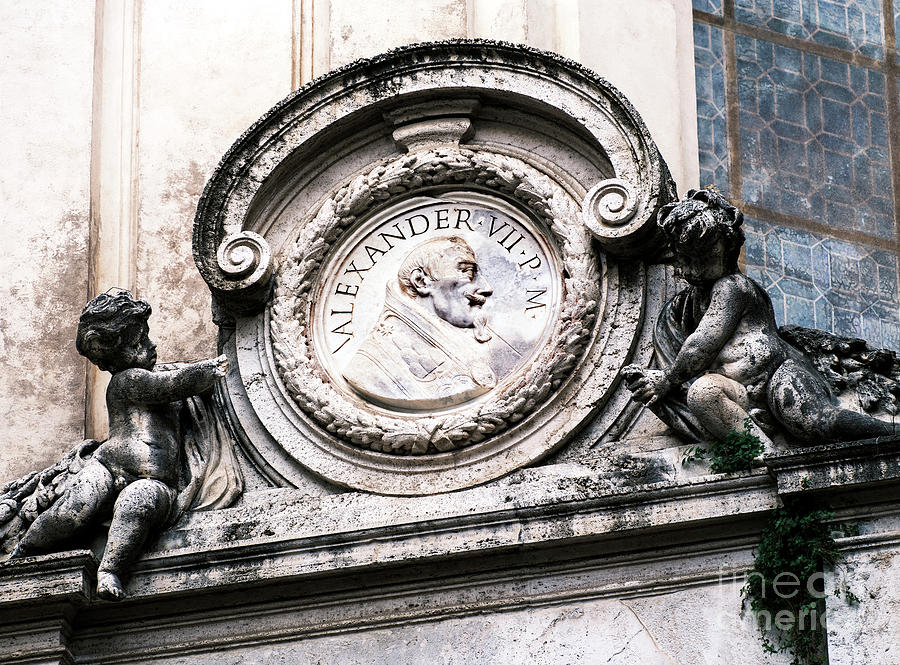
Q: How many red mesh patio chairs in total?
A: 0